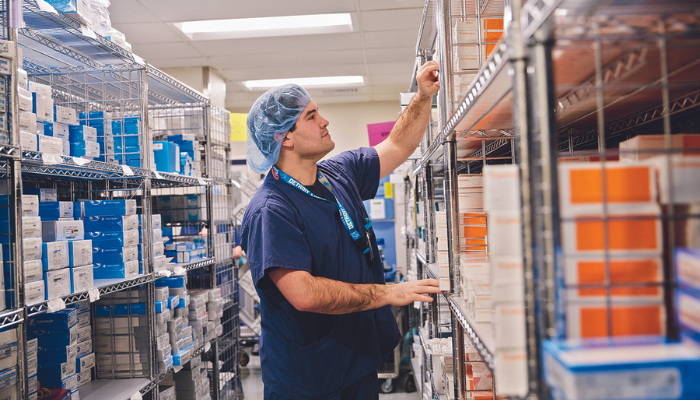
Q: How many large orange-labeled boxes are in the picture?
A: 4